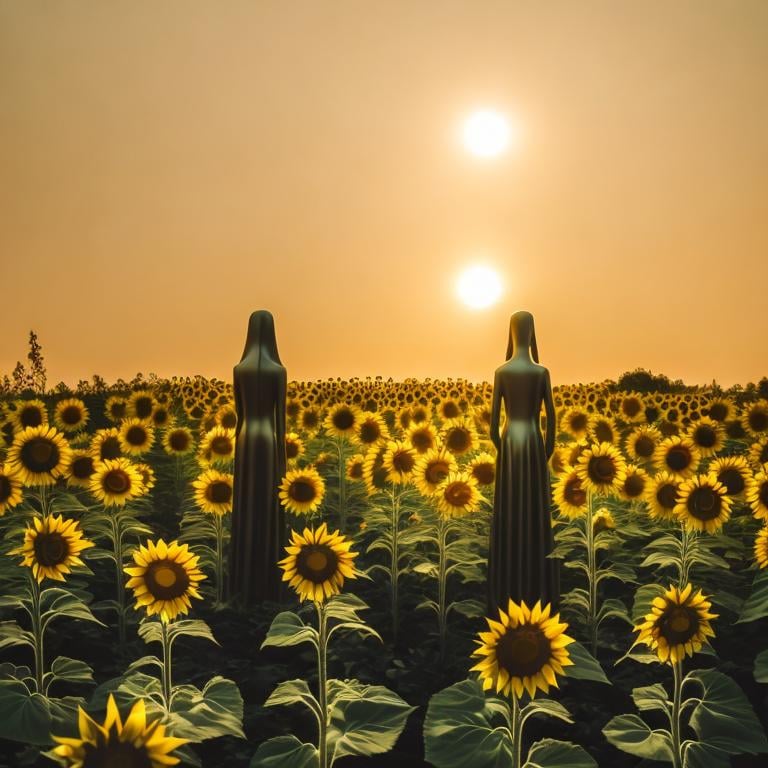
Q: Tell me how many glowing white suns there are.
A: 2